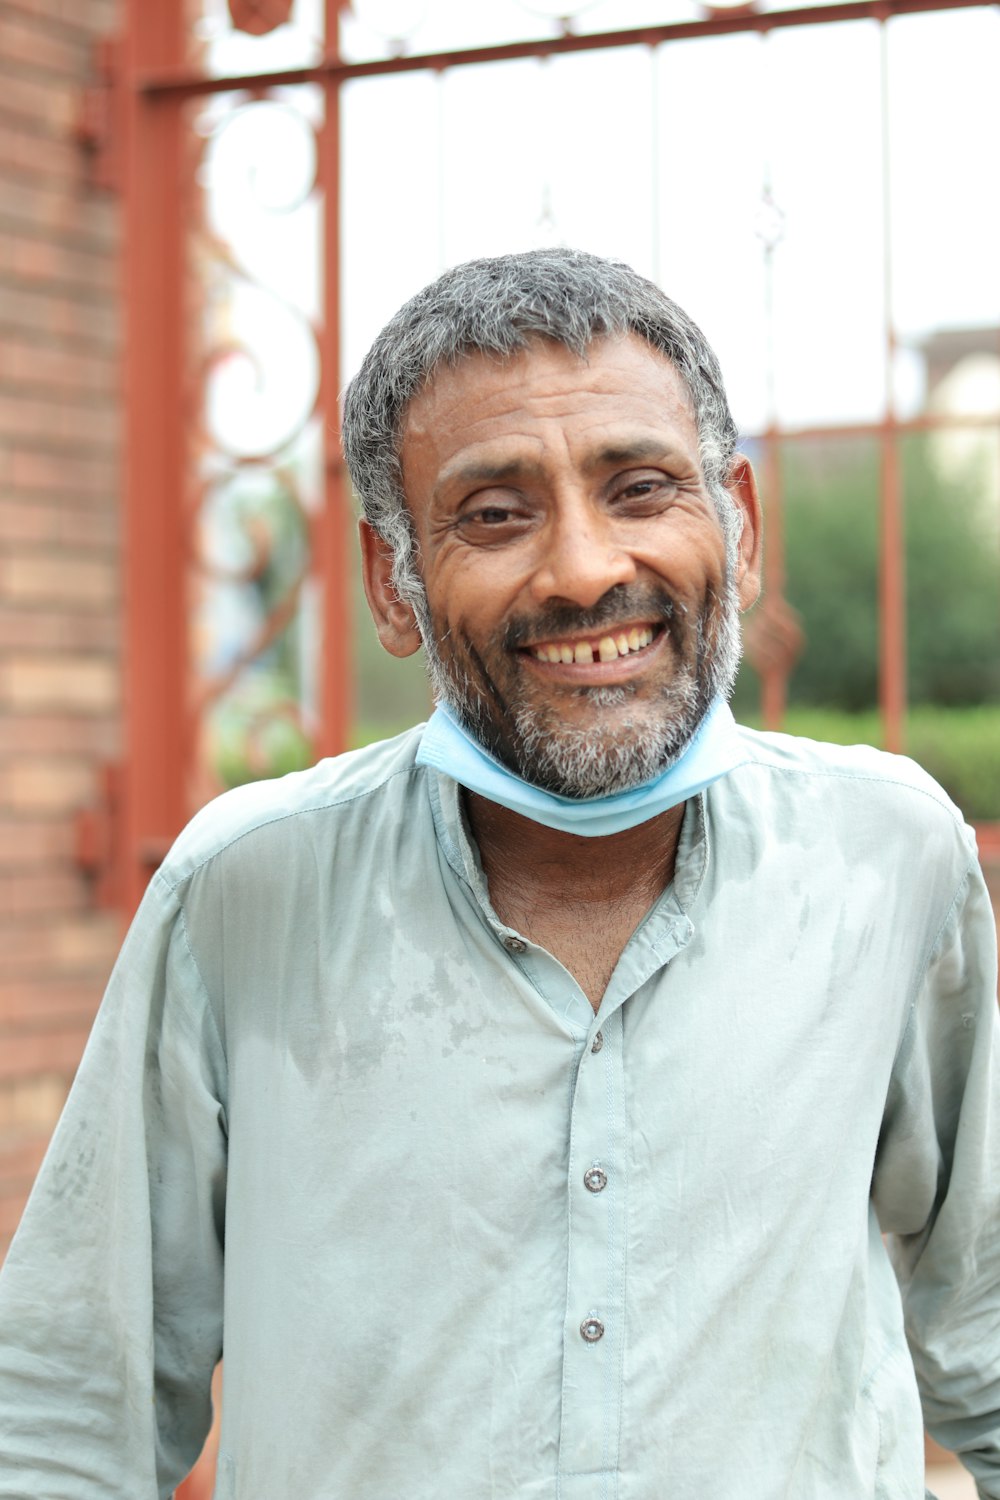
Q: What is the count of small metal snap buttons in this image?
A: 4